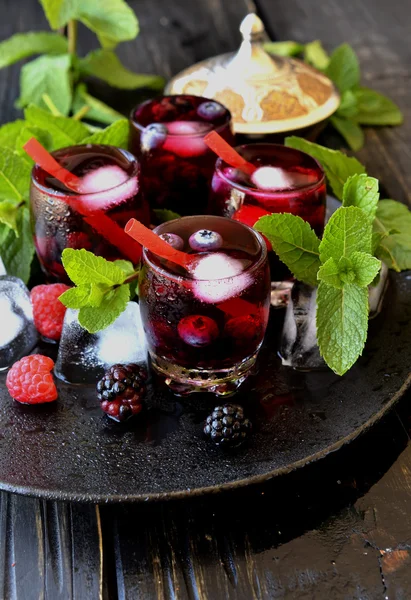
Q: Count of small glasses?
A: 4